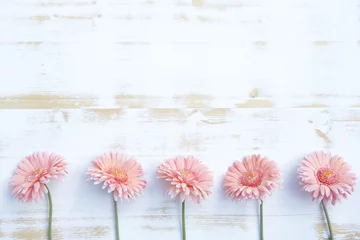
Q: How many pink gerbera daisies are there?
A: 5